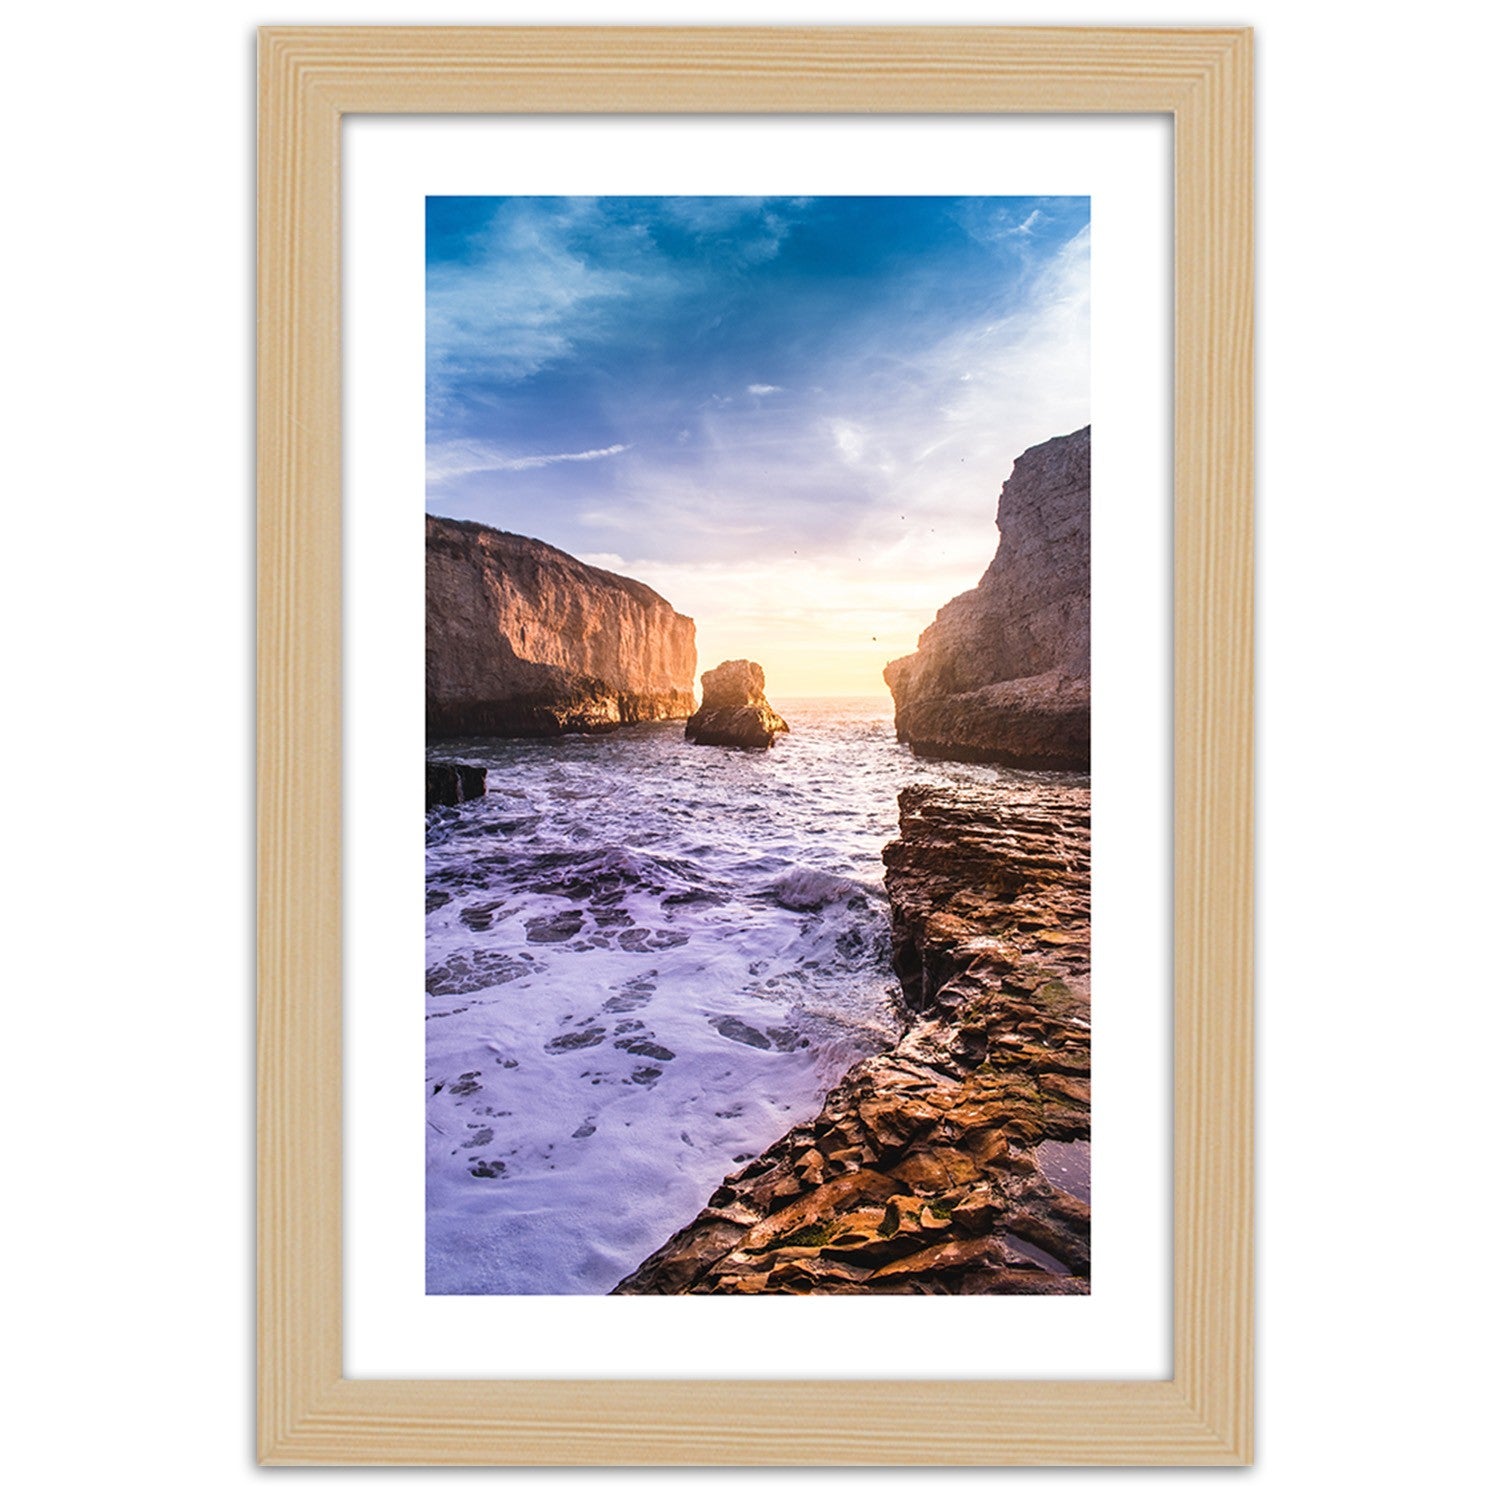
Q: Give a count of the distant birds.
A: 6